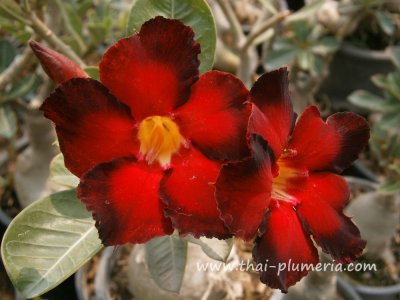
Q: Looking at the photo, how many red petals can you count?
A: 10